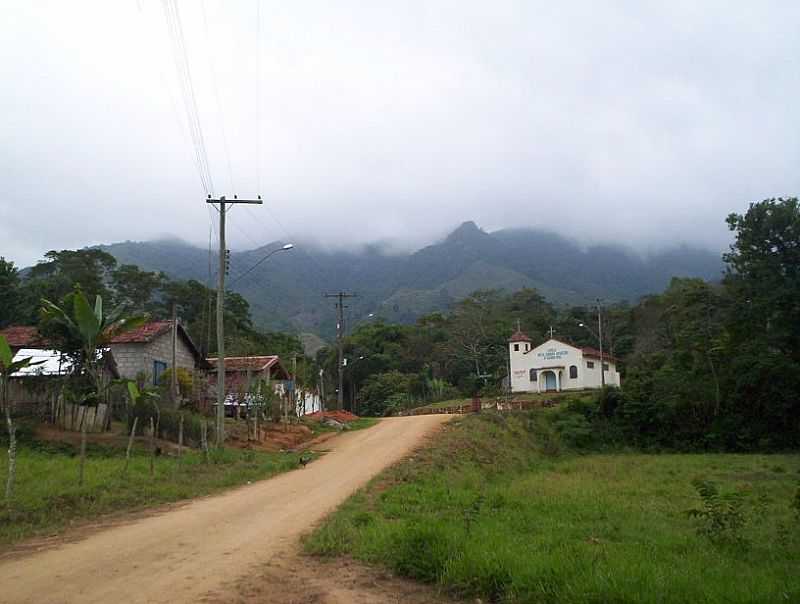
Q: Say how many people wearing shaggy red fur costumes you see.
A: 0